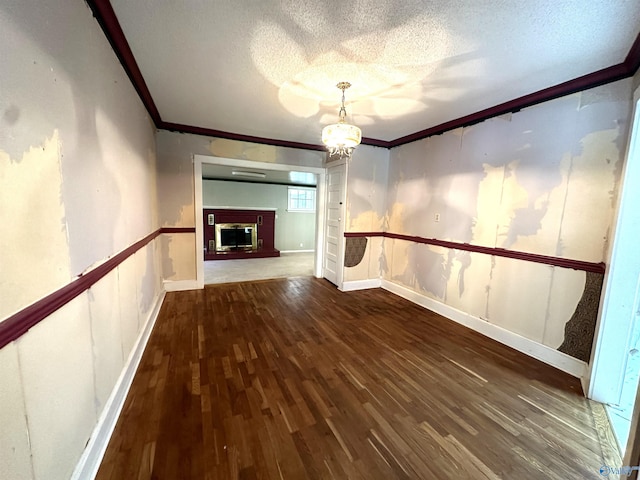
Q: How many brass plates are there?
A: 4